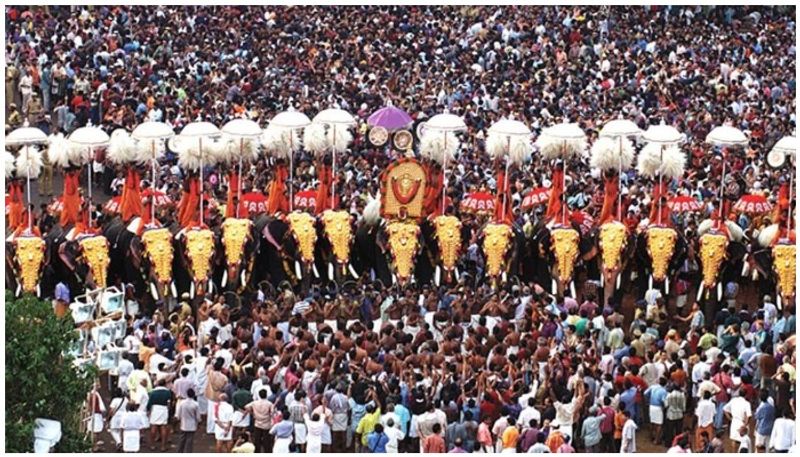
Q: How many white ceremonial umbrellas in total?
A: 14